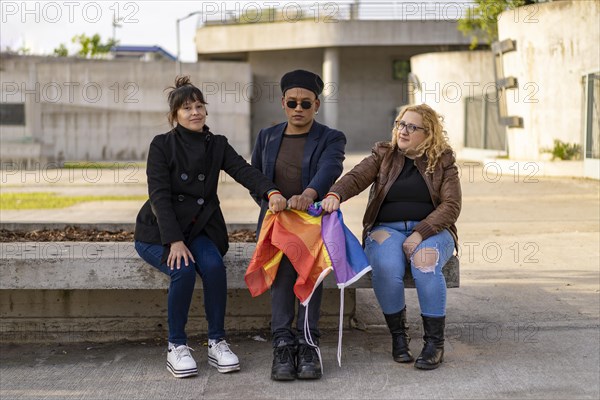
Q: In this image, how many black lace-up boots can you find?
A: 2